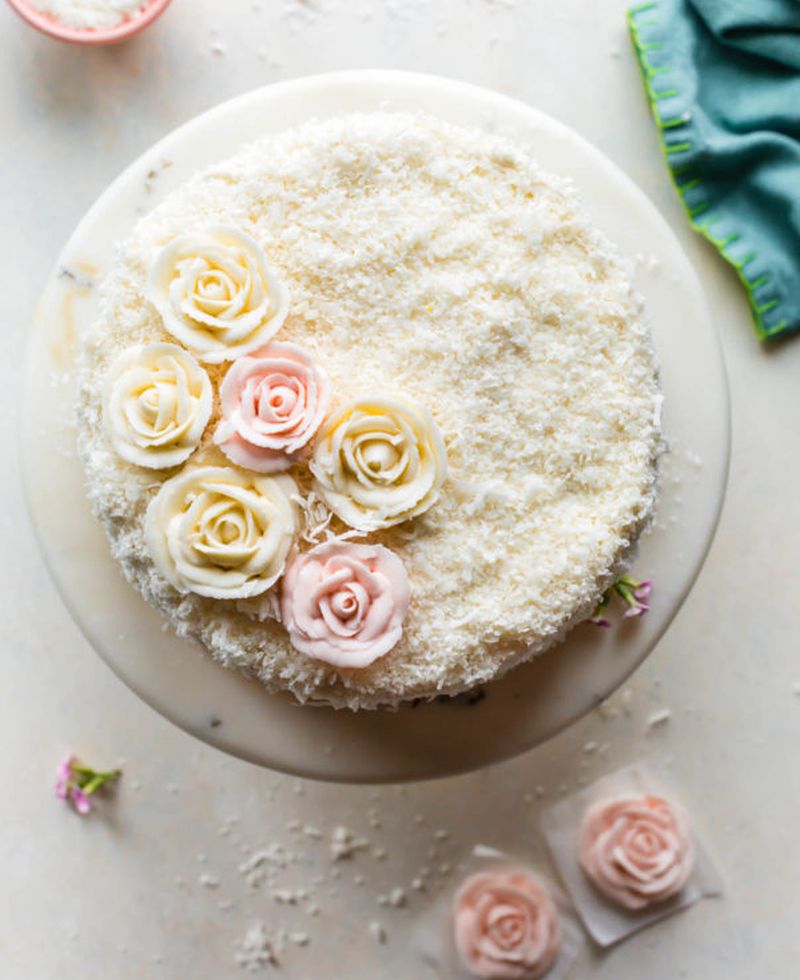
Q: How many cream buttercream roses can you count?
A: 4